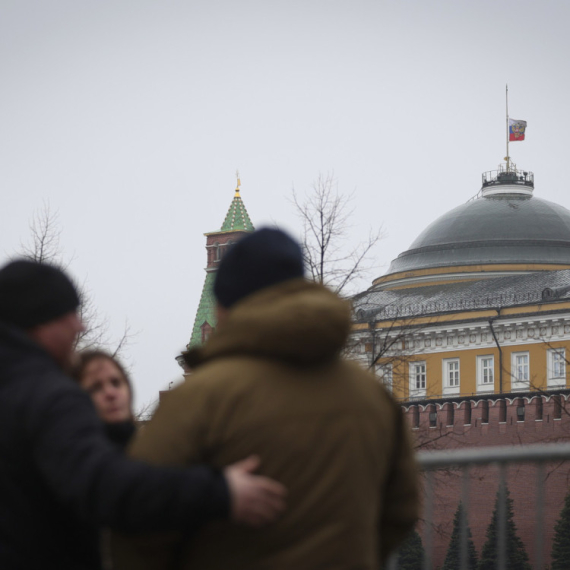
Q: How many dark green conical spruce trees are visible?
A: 4